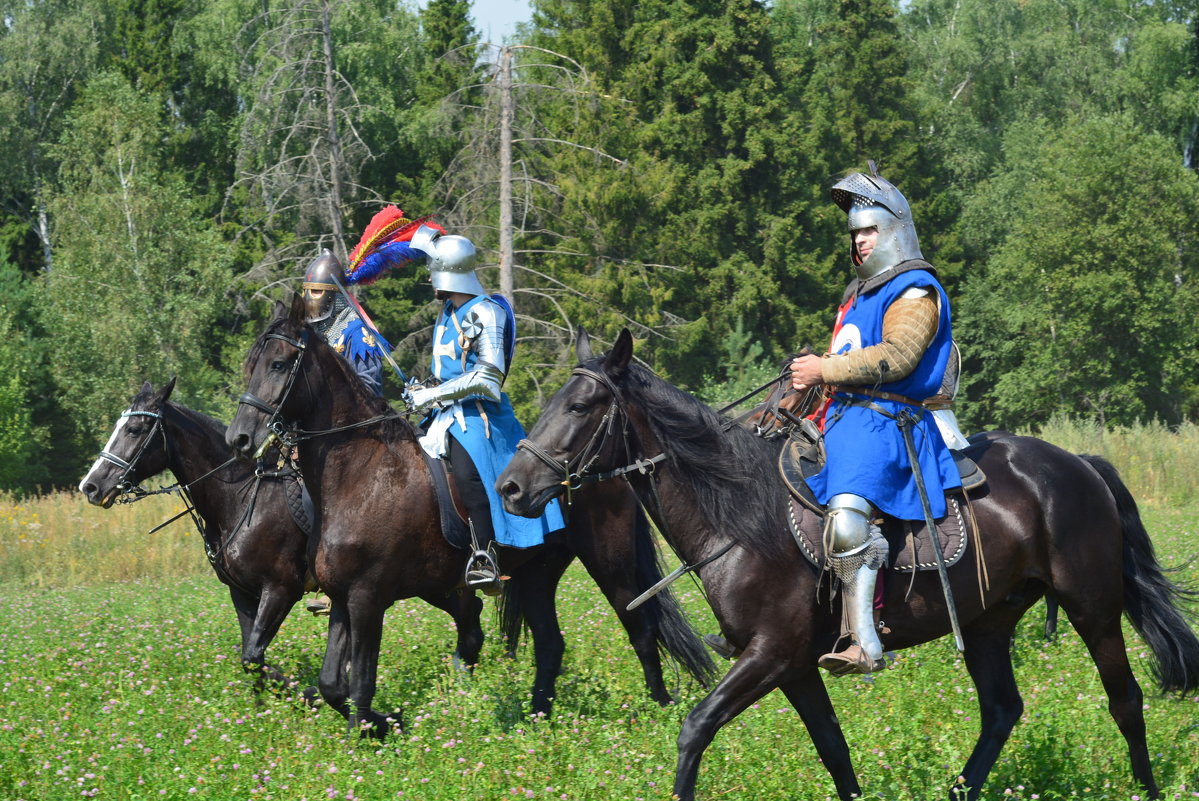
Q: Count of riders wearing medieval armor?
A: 3